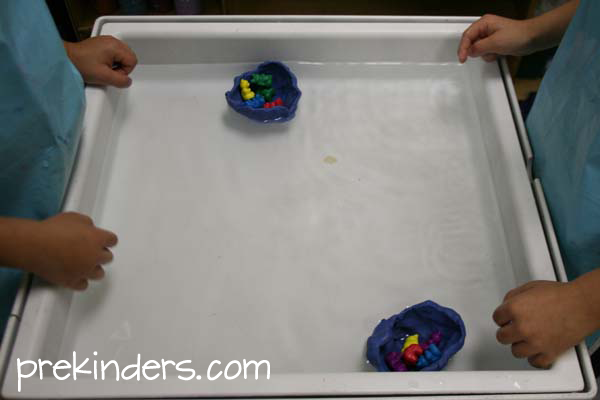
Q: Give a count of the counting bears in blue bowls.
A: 10